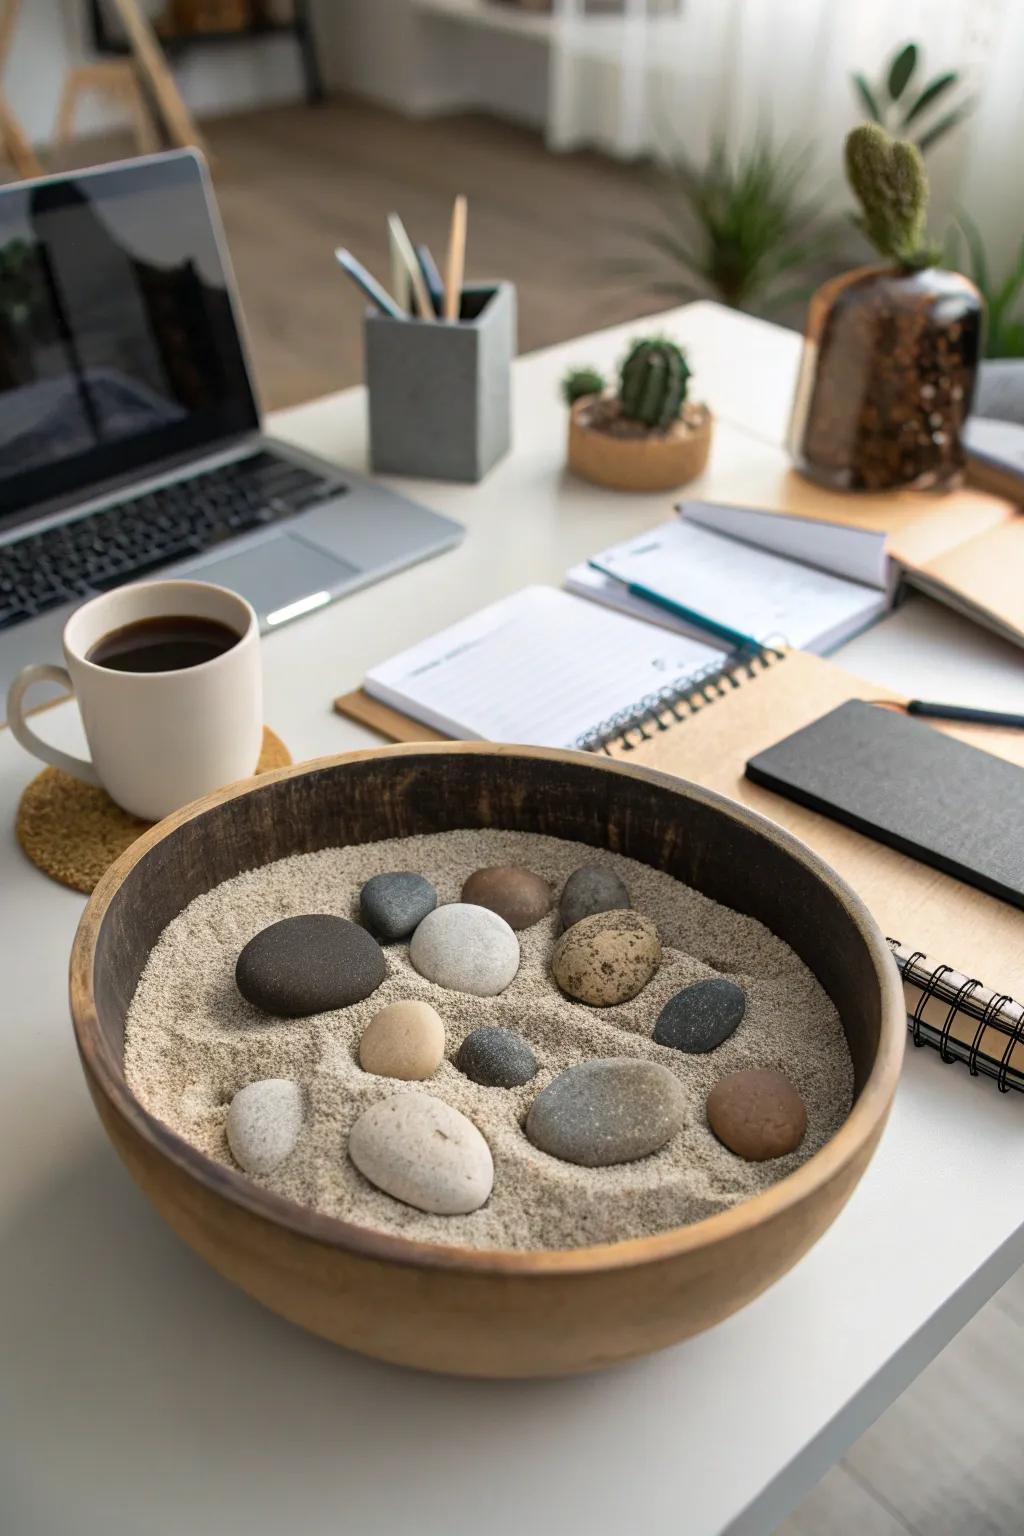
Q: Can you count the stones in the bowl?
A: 13